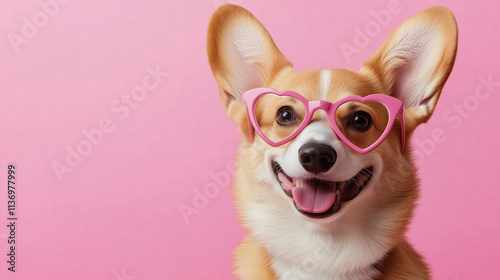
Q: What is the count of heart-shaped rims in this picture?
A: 2